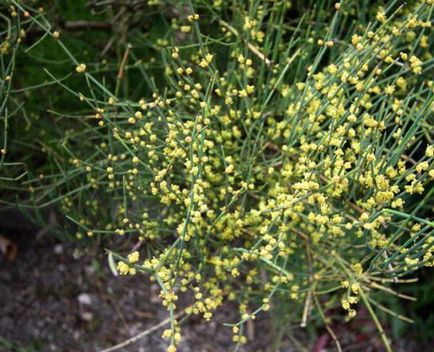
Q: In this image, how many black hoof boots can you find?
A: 0